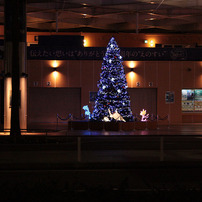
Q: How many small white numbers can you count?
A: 4